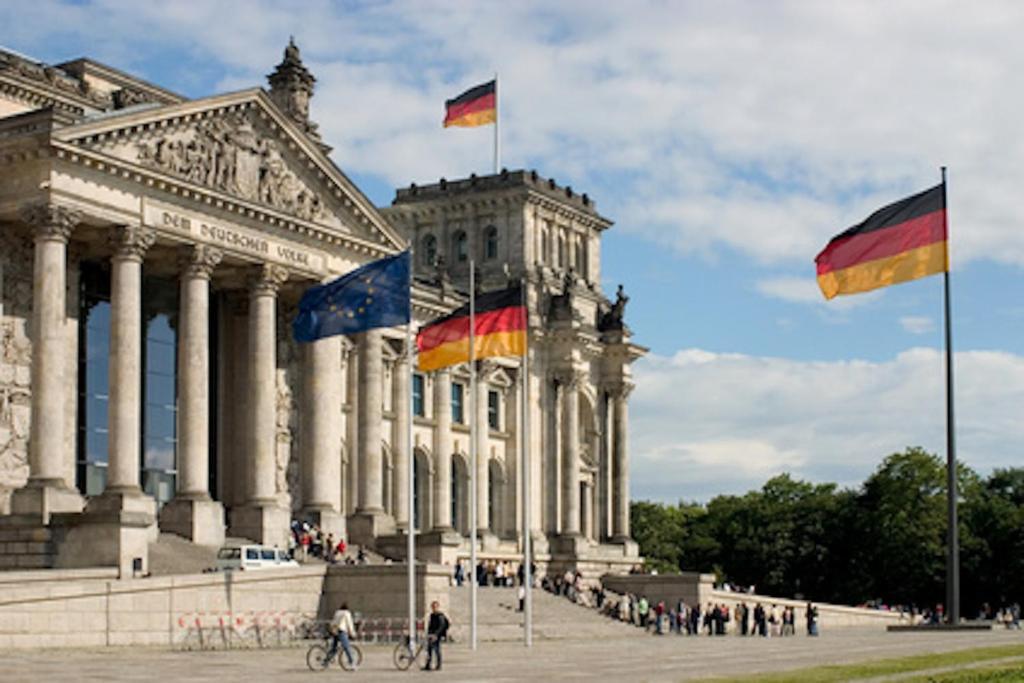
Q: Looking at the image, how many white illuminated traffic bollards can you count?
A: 0